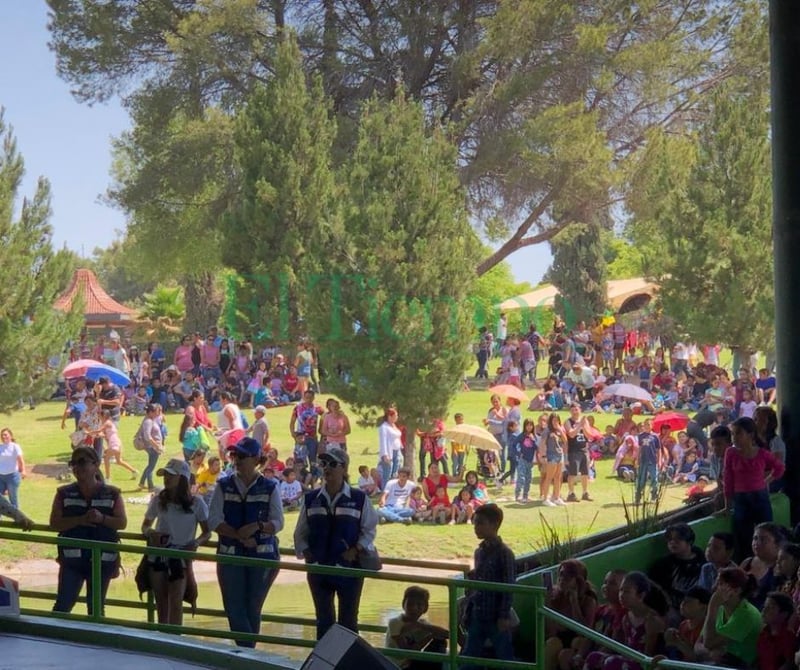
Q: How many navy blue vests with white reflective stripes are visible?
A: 3